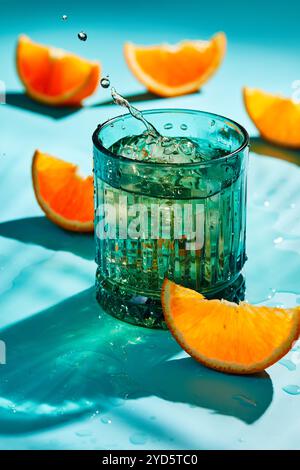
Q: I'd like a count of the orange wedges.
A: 5